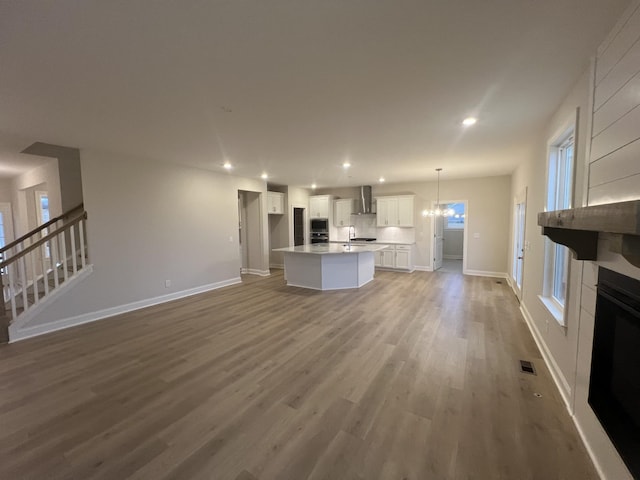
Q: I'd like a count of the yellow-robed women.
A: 0